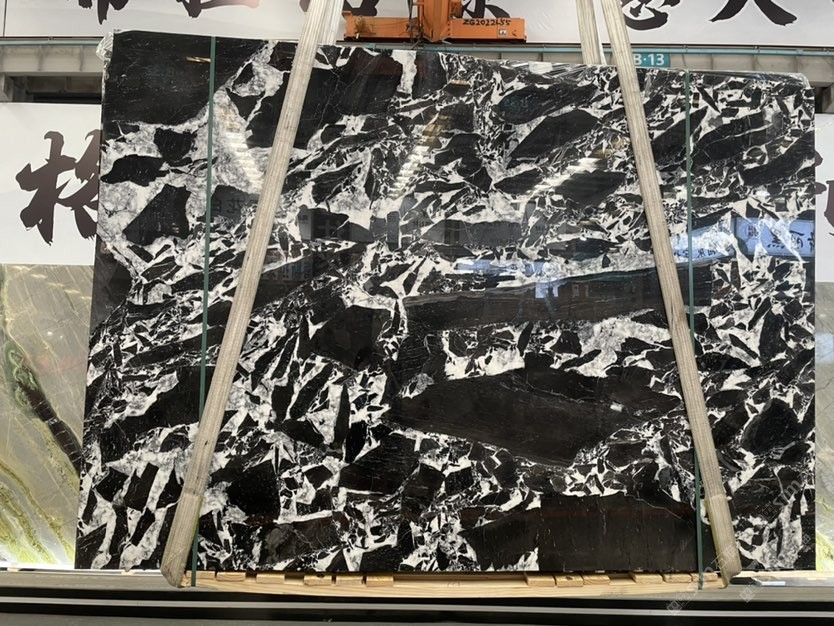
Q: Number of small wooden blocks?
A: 12